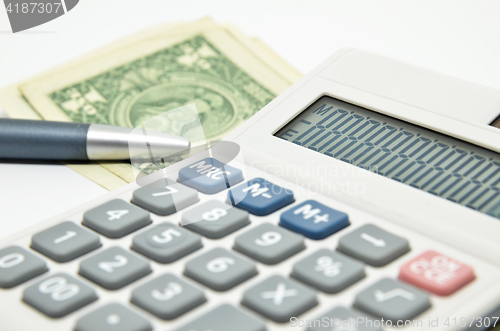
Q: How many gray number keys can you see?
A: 11